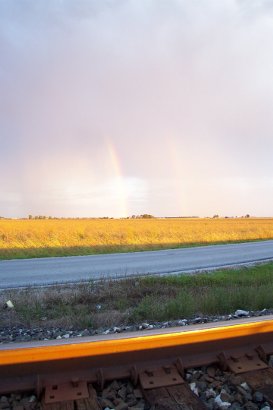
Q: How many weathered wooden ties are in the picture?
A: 3